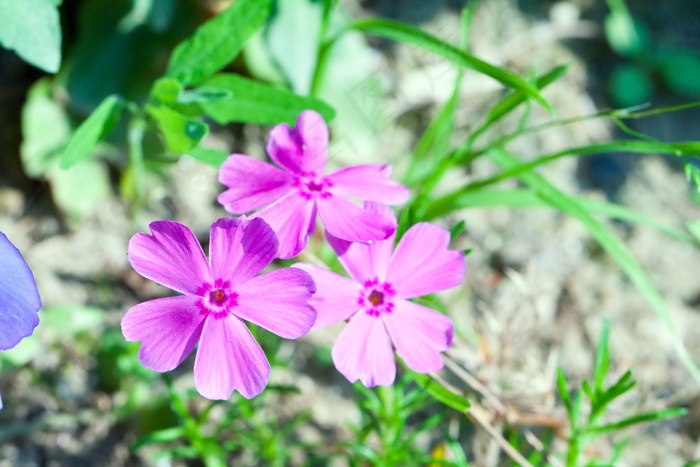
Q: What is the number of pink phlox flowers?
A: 3